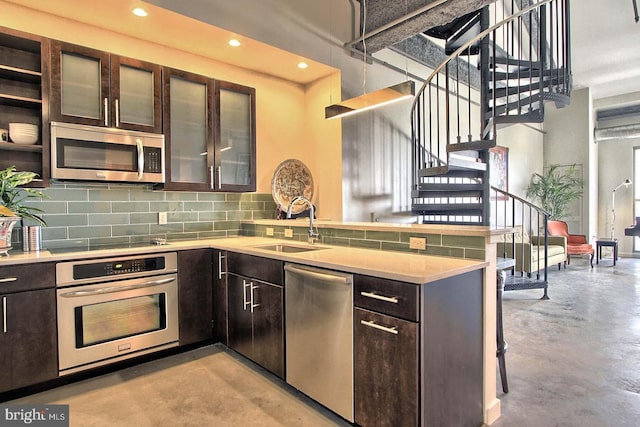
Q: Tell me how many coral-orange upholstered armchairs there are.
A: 1